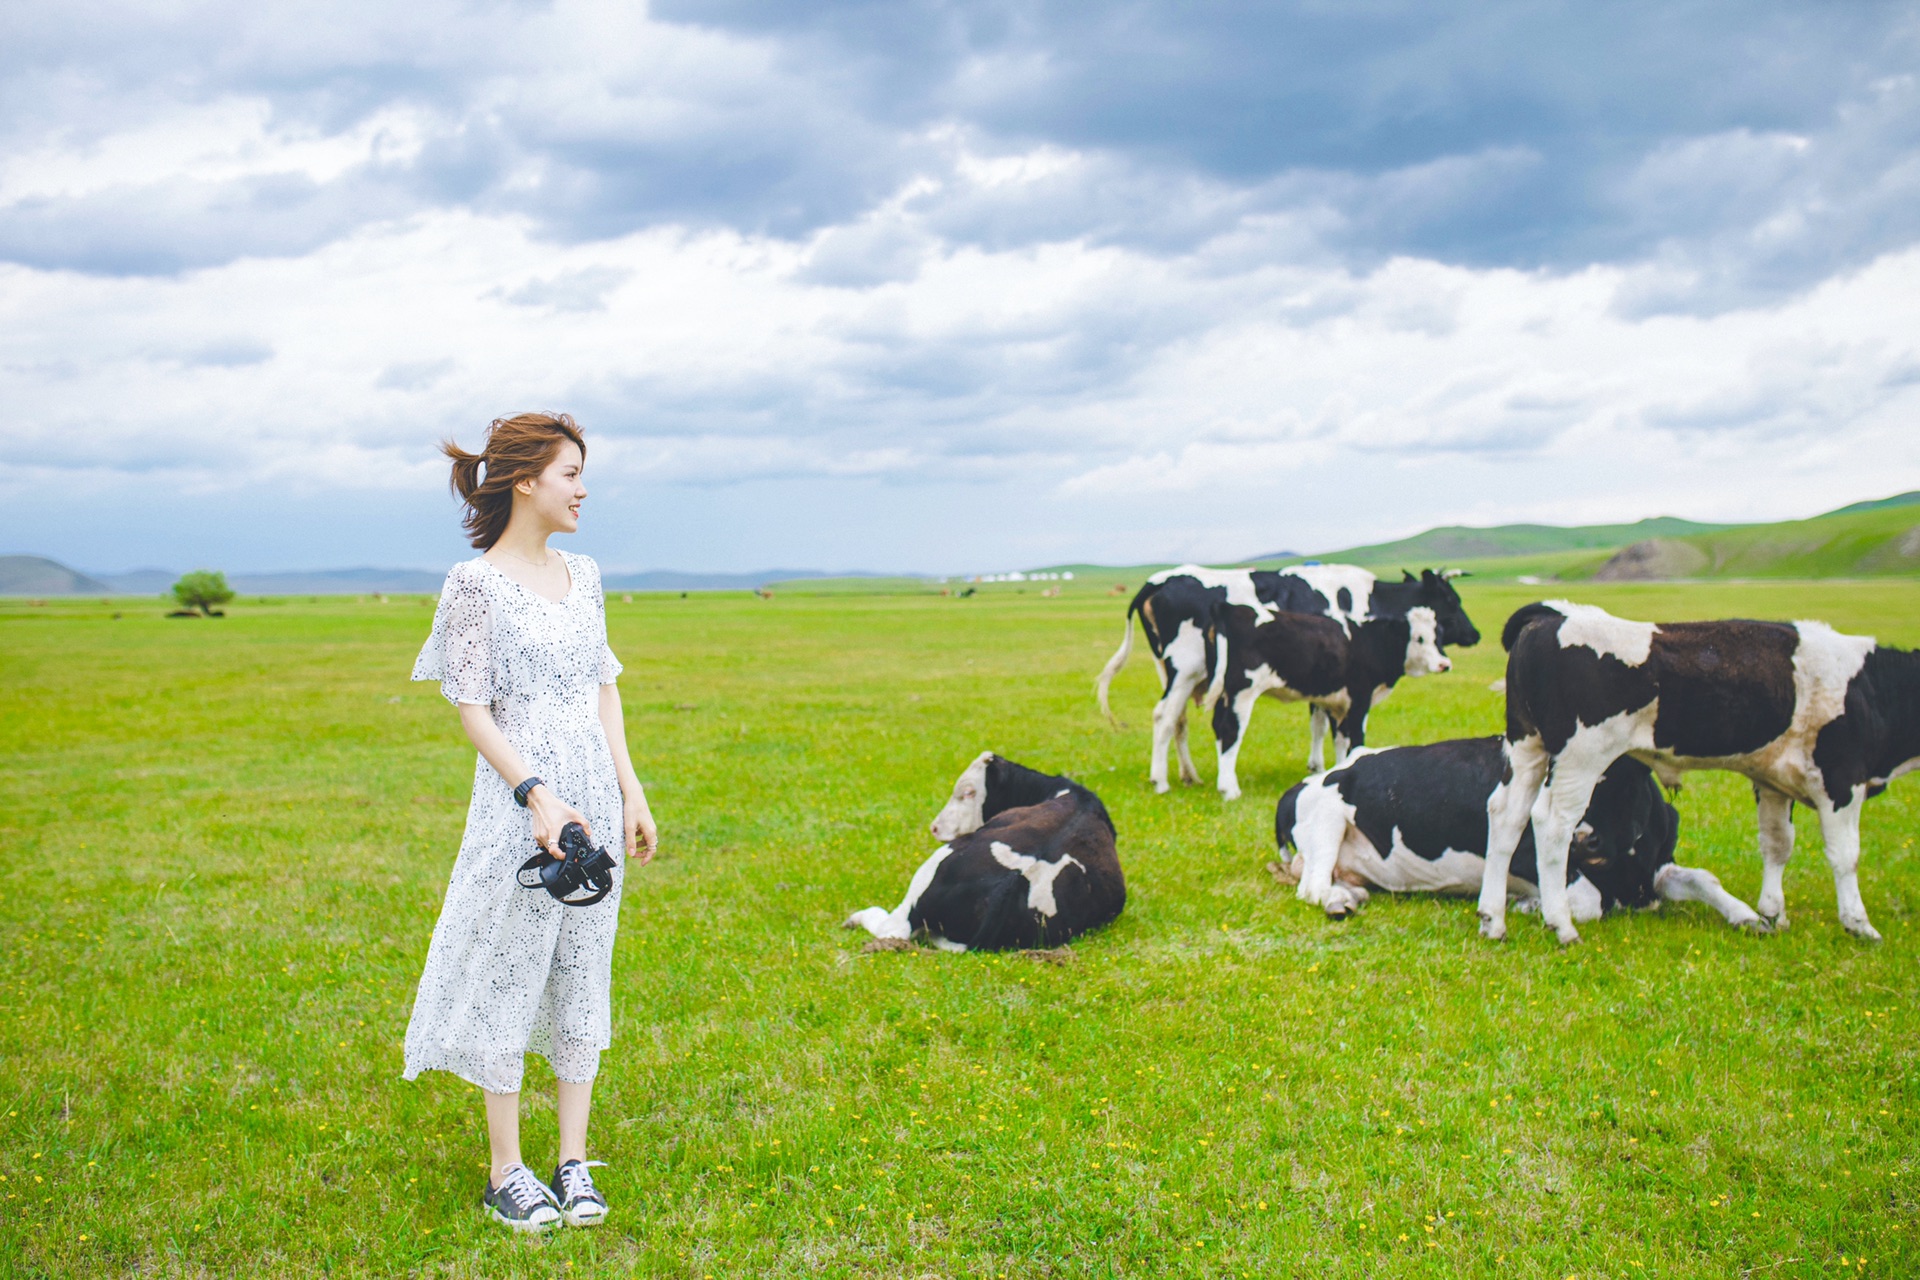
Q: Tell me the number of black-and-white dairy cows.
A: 5